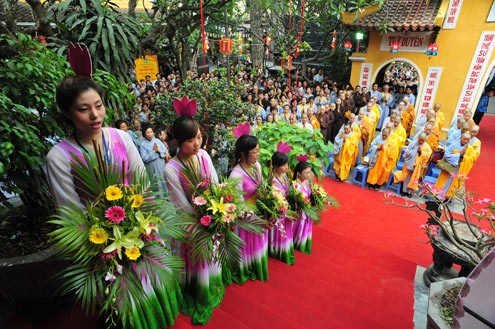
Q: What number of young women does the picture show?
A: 5